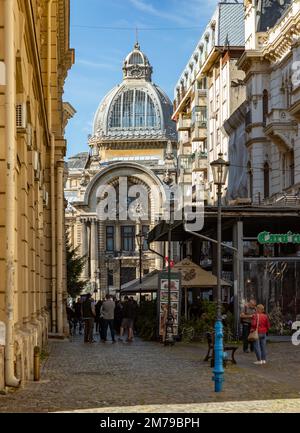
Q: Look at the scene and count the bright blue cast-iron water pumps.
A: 1